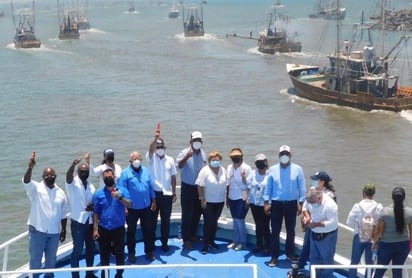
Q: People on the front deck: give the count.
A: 15